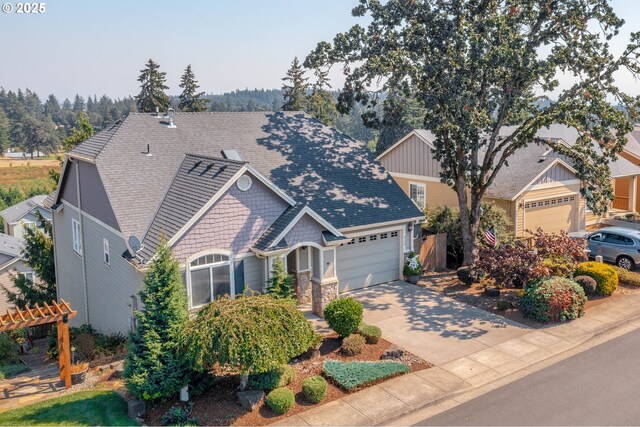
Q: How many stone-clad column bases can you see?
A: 2